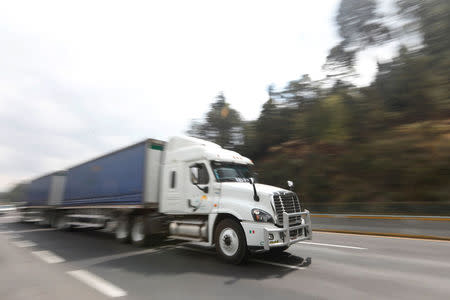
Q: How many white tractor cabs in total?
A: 1